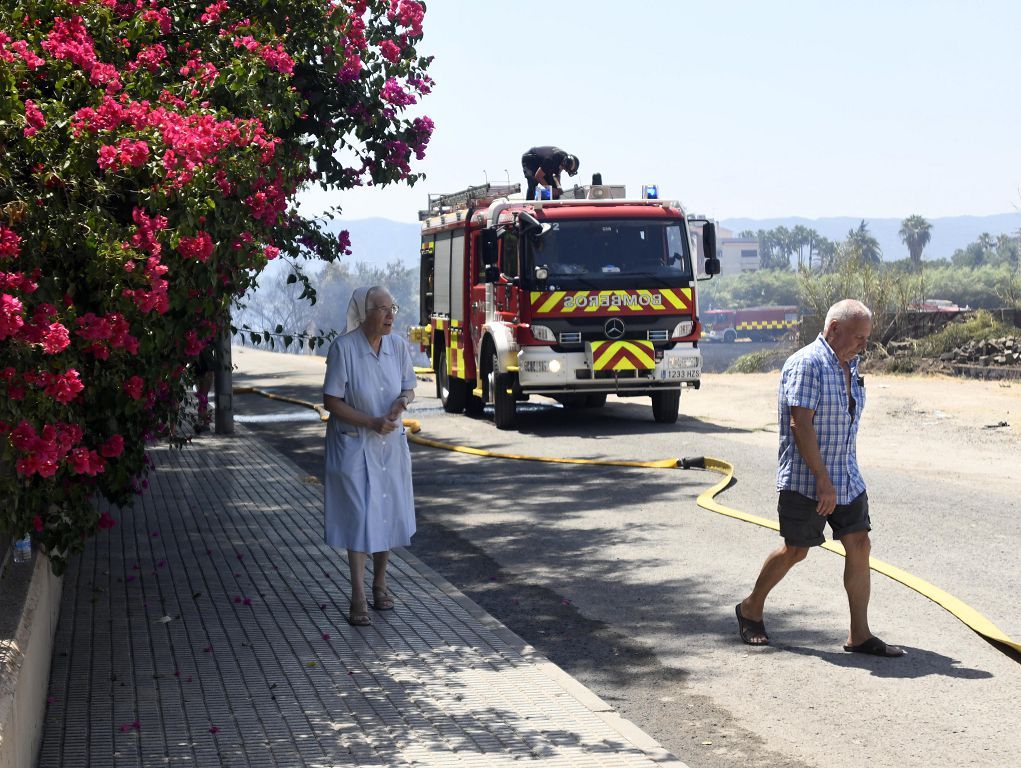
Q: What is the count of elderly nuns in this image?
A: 1